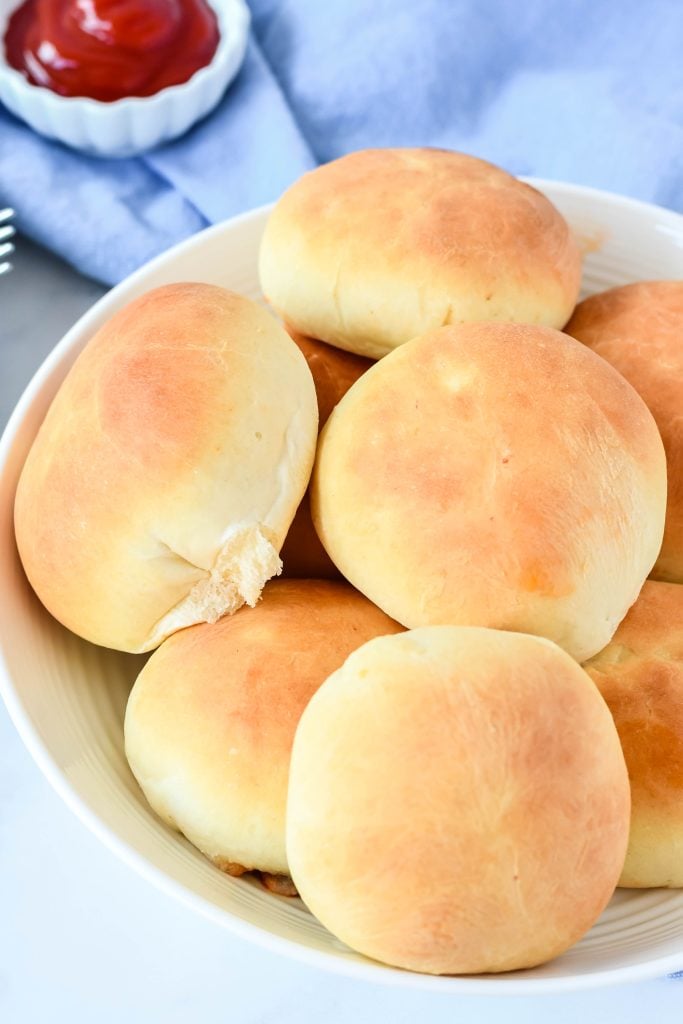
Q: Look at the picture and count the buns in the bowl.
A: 8